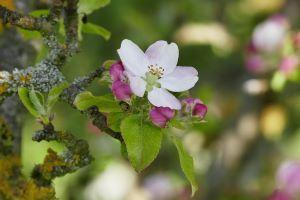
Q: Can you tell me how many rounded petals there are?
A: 5